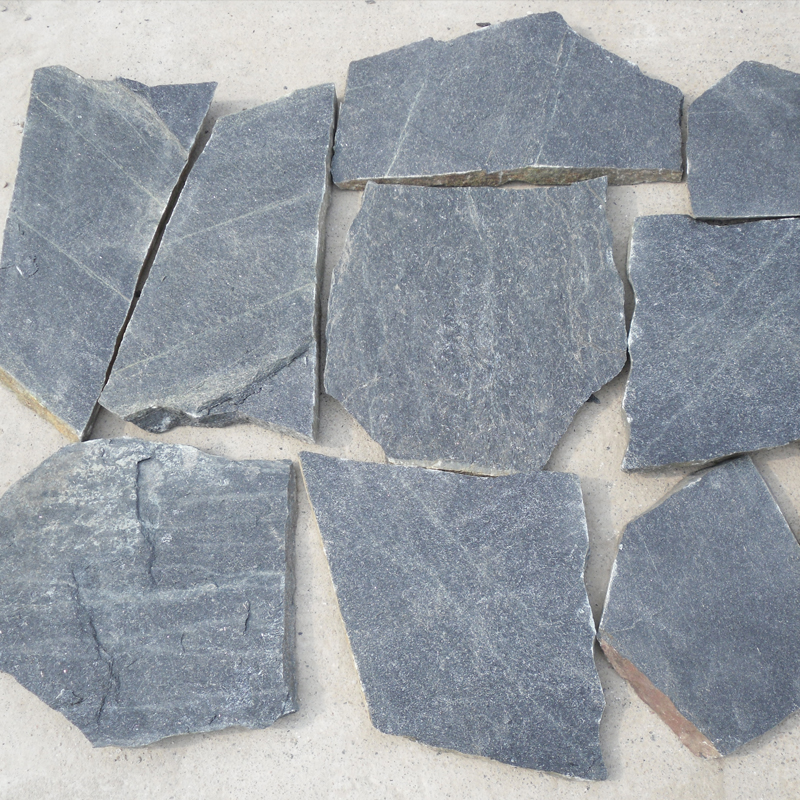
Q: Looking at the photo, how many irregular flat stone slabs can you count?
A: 9